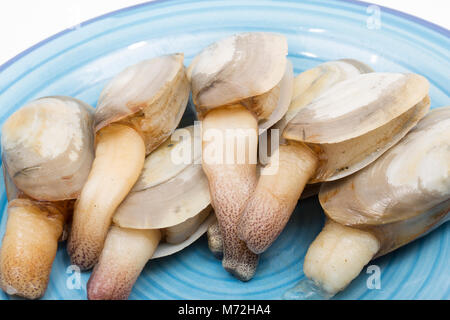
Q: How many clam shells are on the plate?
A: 7